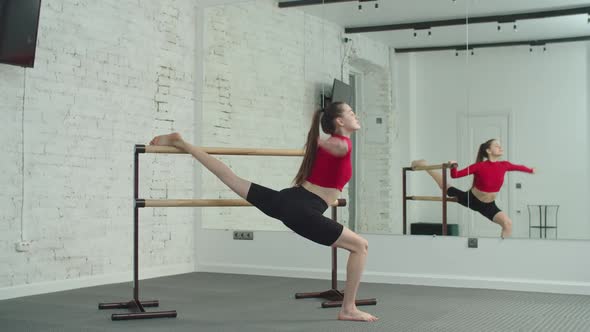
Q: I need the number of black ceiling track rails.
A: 3